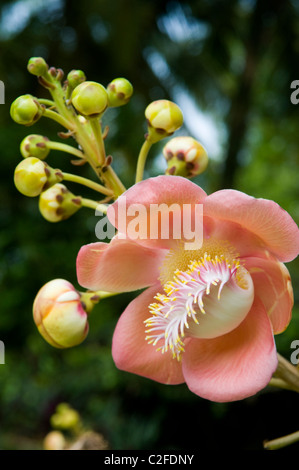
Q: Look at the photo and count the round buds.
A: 11